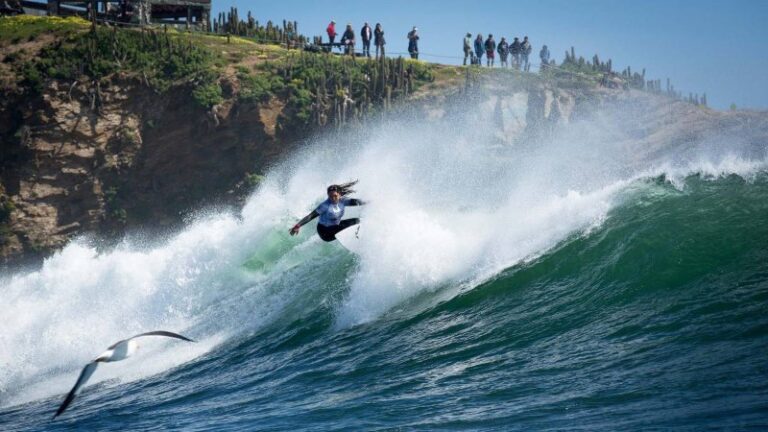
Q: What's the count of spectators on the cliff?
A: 12